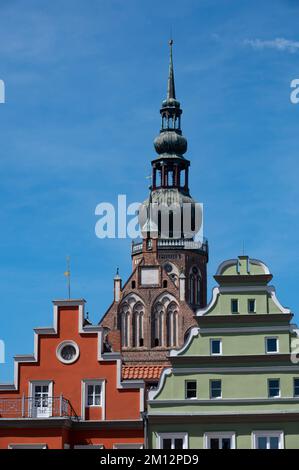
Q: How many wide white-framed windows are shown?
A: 3